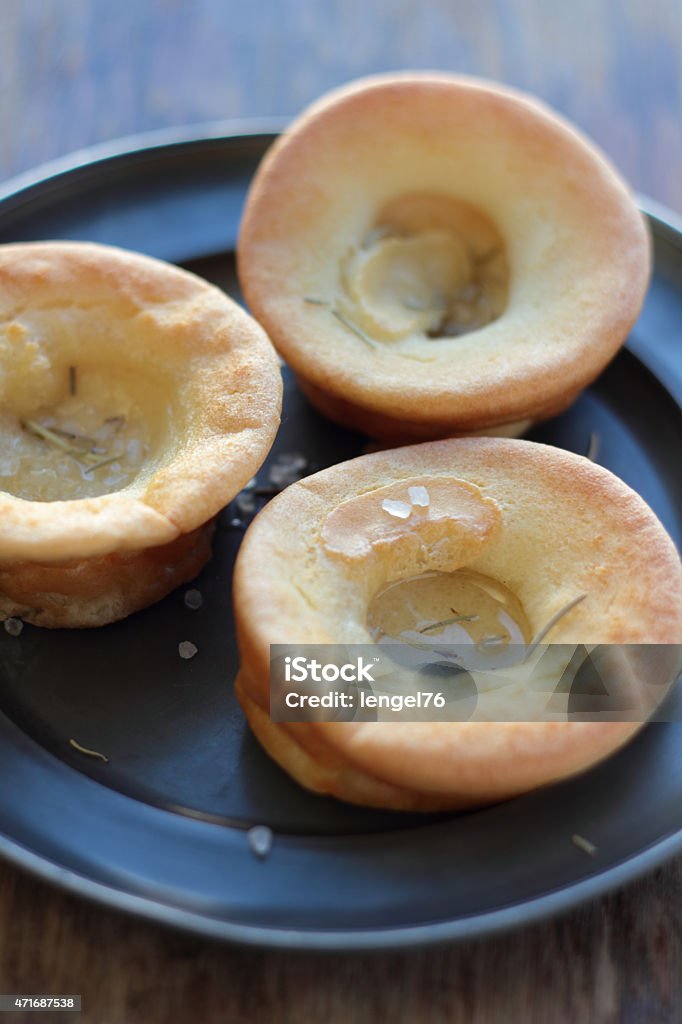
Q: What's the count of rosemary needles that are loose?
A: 3